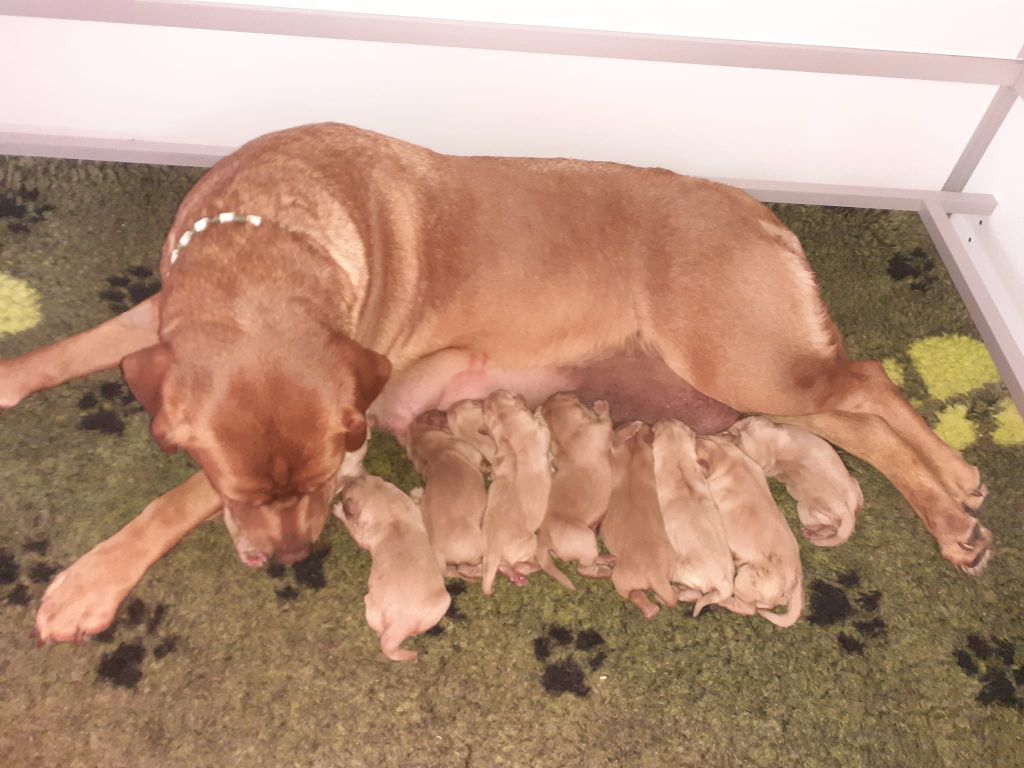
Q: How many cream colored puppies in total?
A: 9